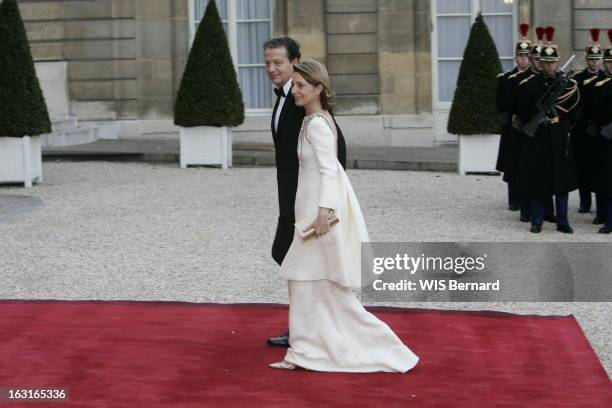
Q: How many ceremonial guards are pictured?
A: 5